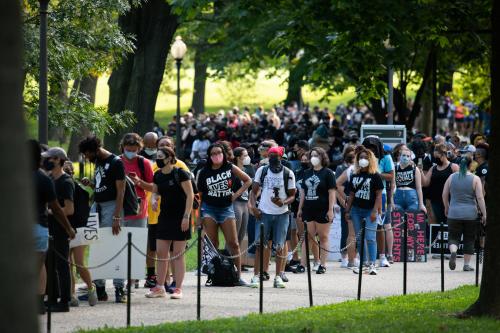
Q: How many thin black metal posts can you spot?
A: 9